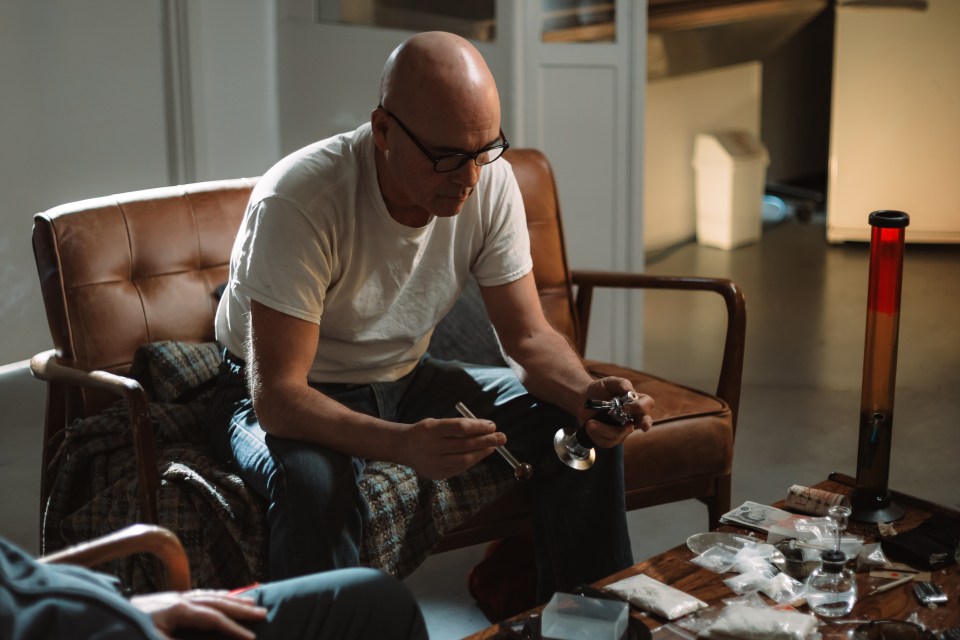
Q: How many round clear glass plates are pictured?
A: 1